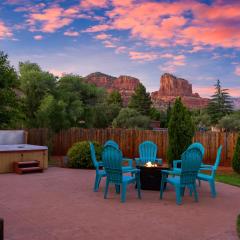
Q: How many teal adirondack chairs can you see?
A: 7